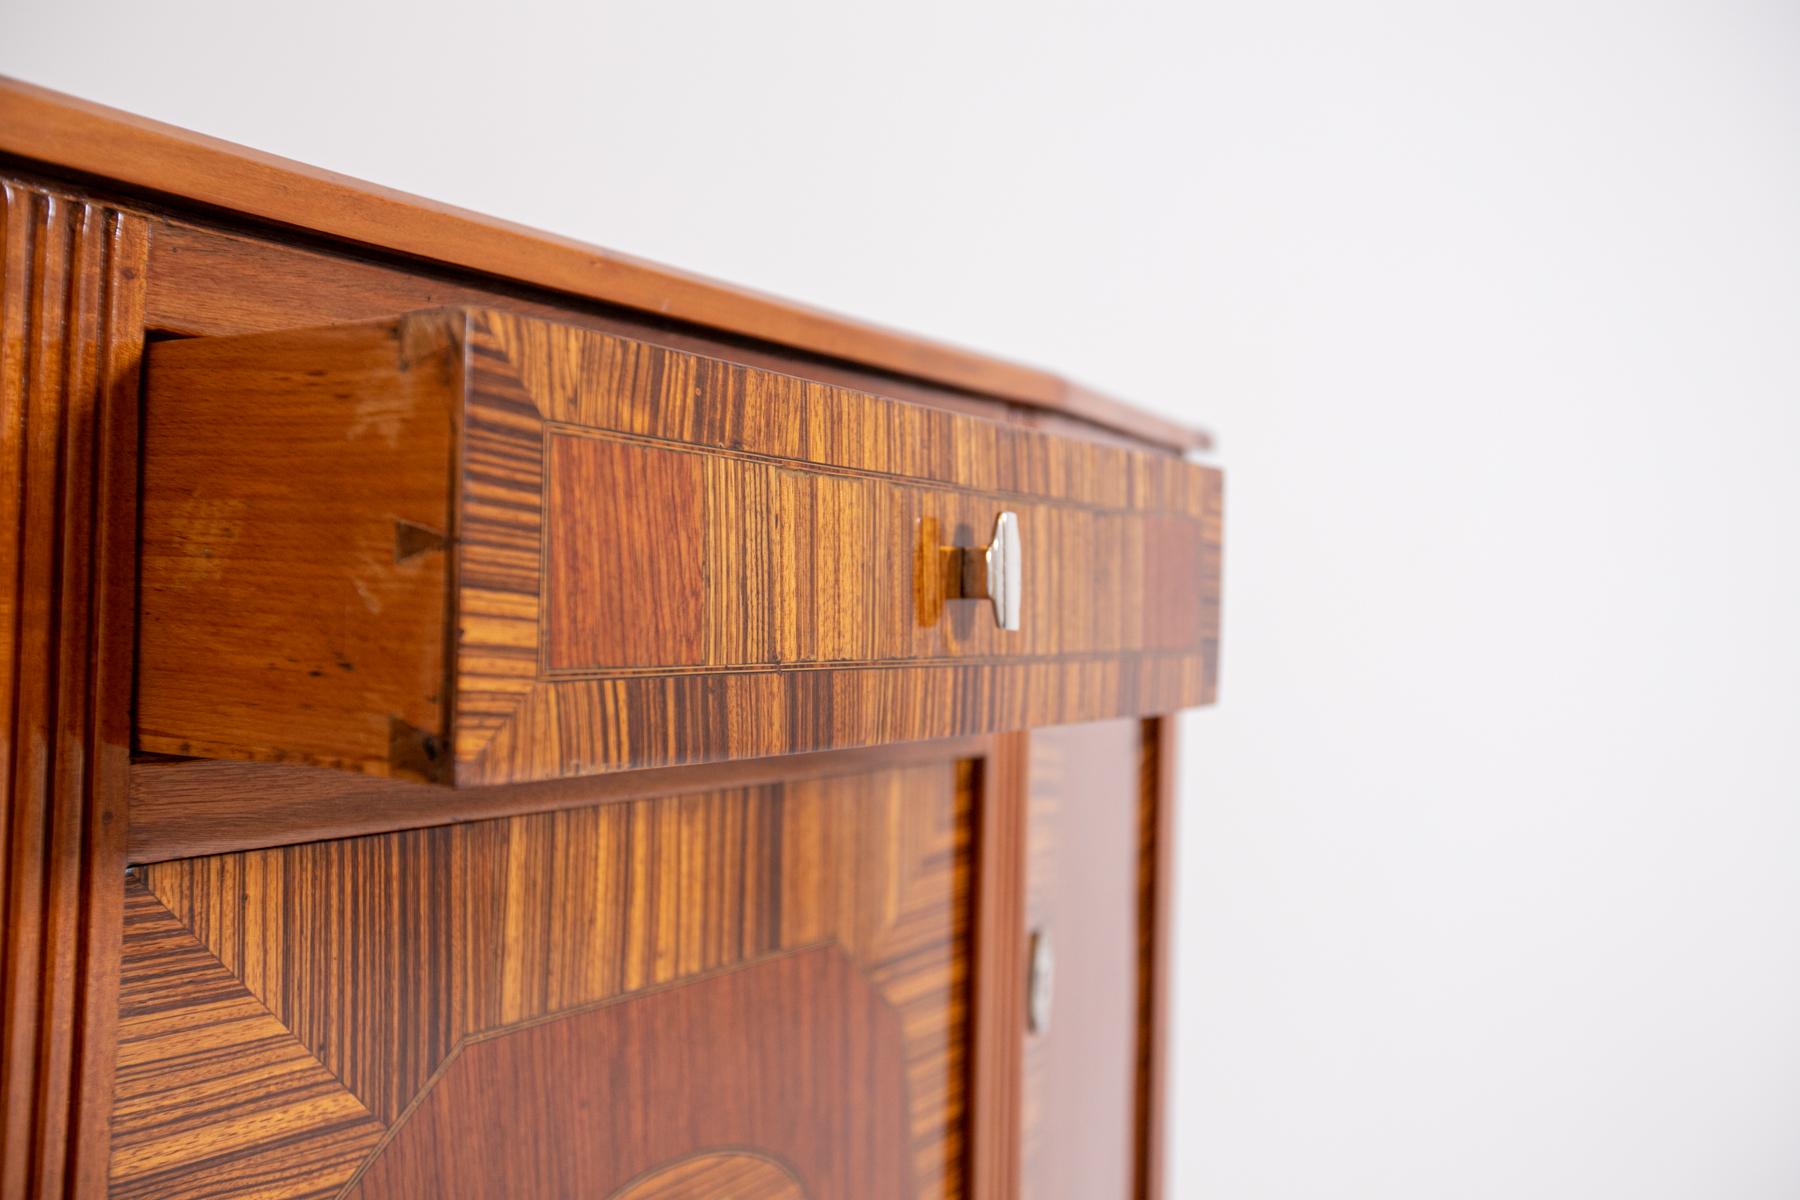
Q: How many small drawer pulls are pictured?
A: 1